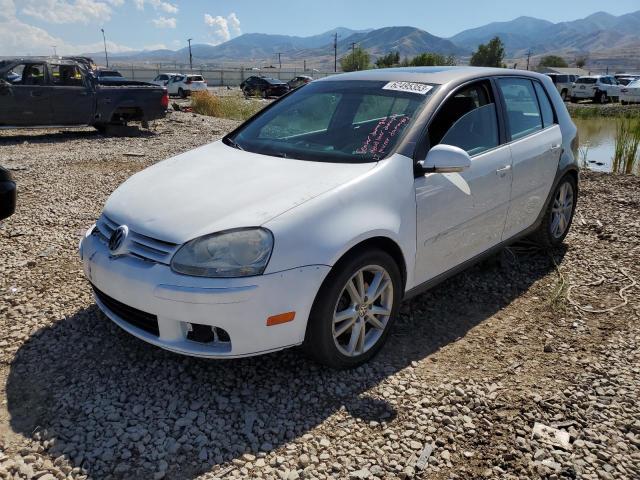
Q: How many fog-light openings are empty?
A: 1